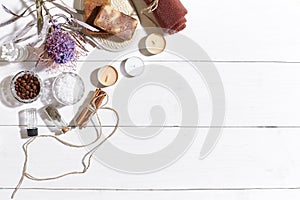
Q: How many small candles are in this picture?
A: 3